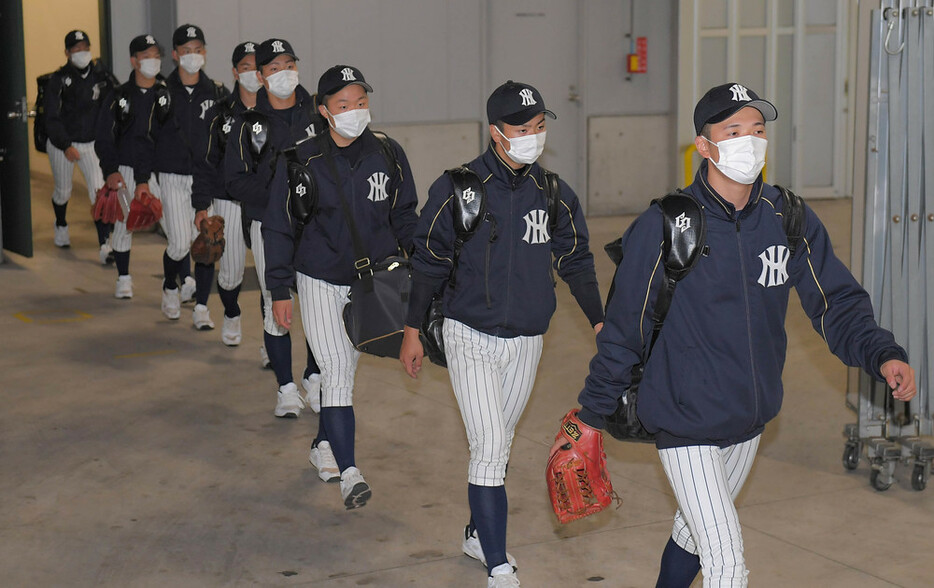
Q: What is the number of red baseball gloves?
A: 3